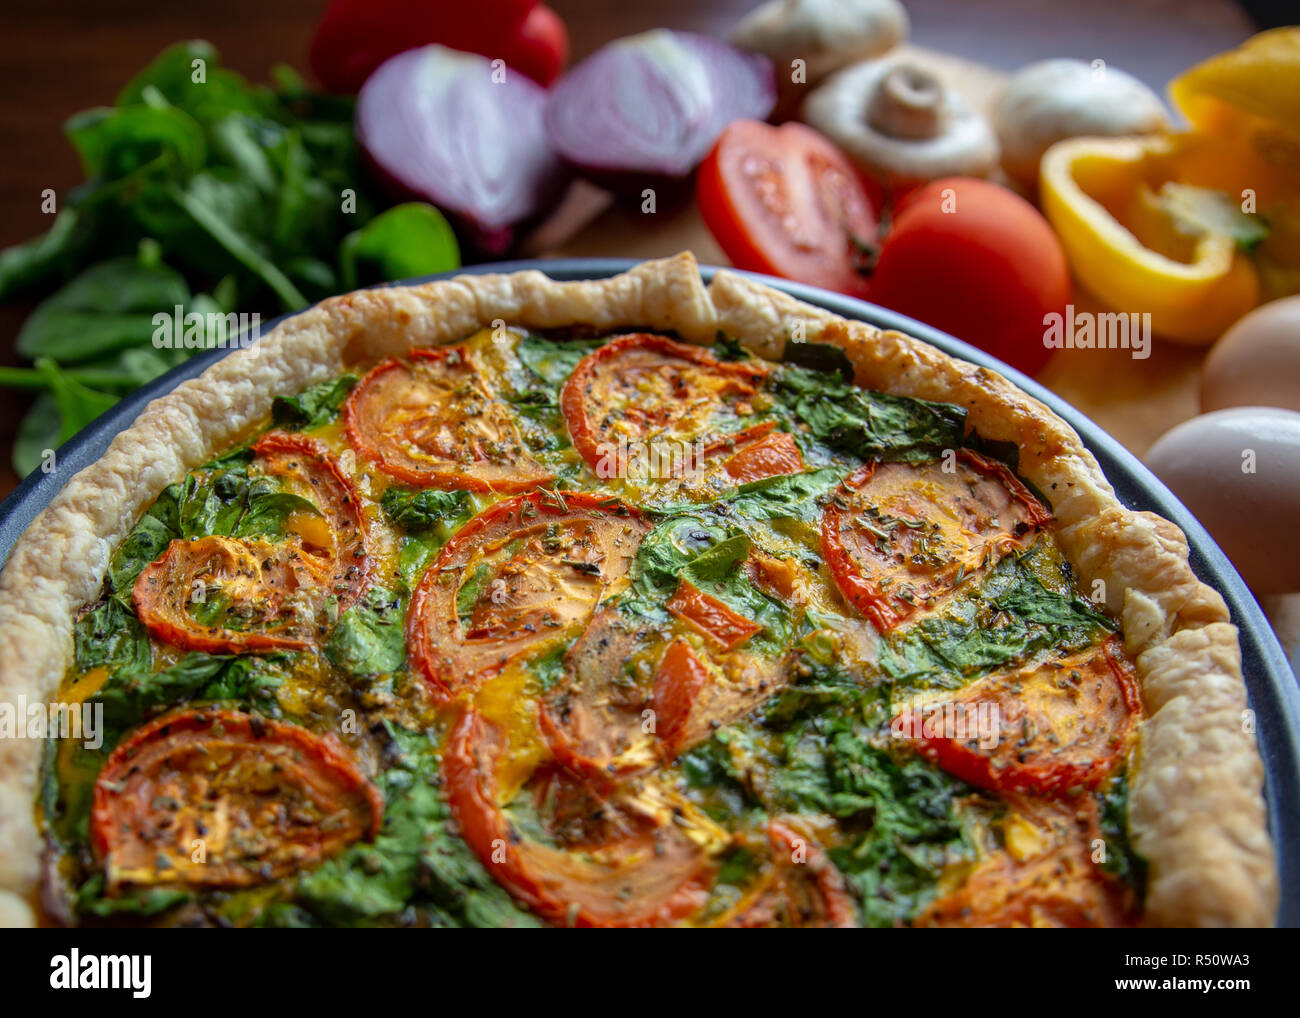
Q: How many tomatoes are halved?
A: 1